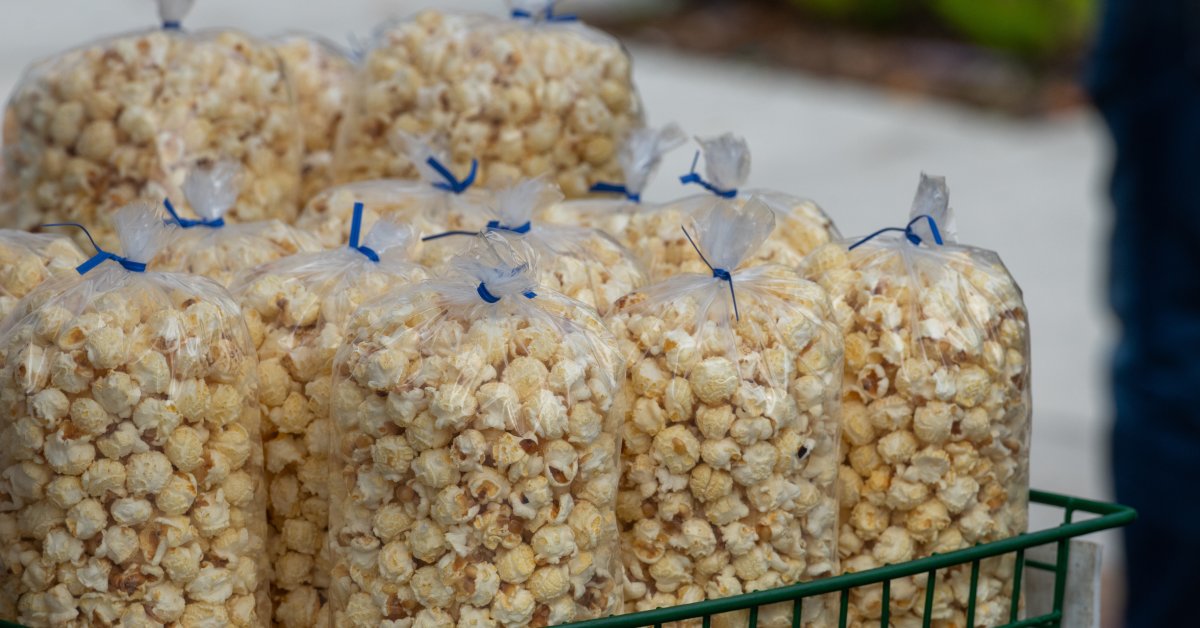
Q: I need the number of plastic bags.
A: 14